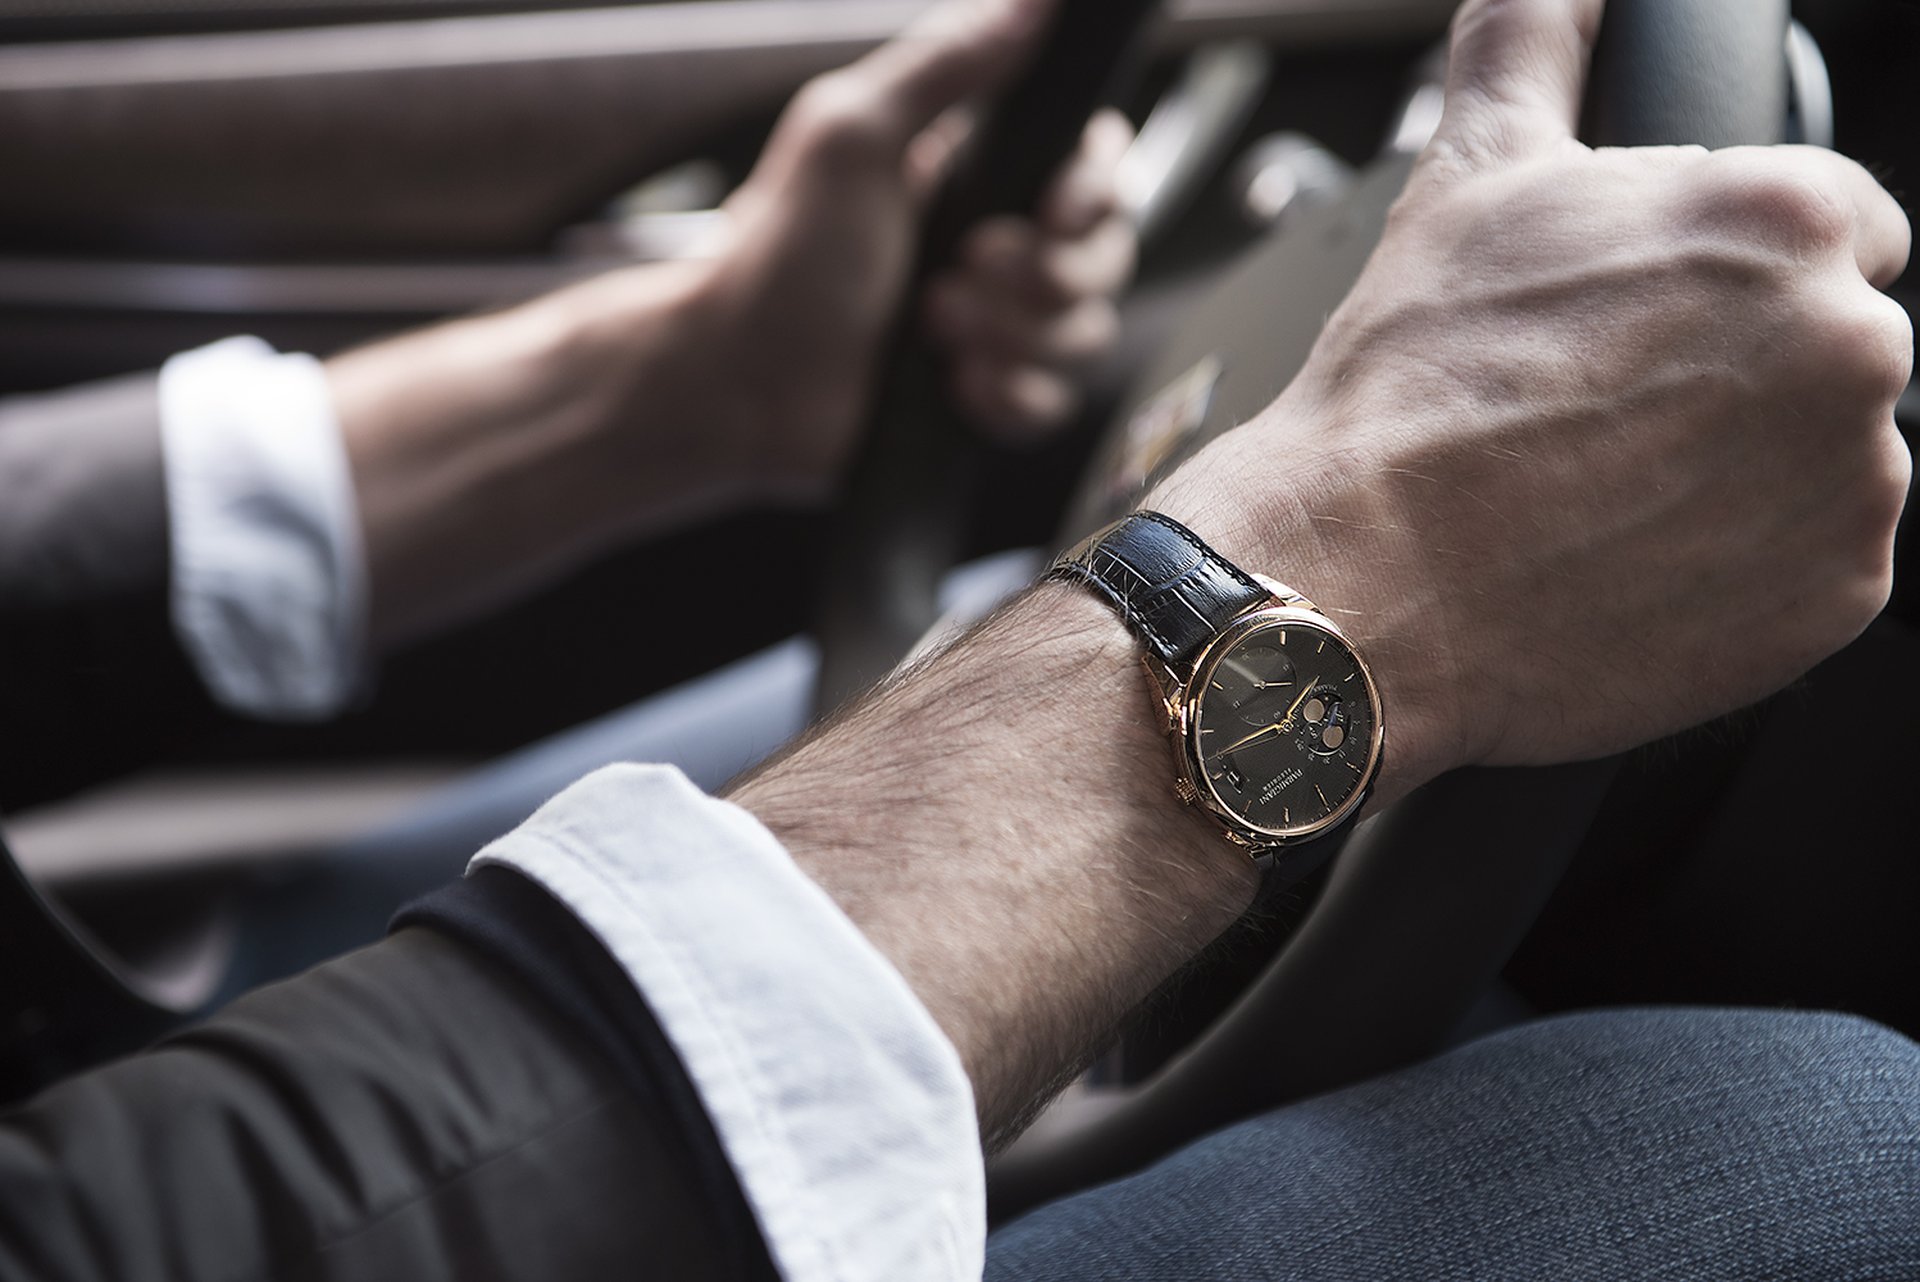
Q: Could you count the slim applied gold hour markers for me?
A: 10